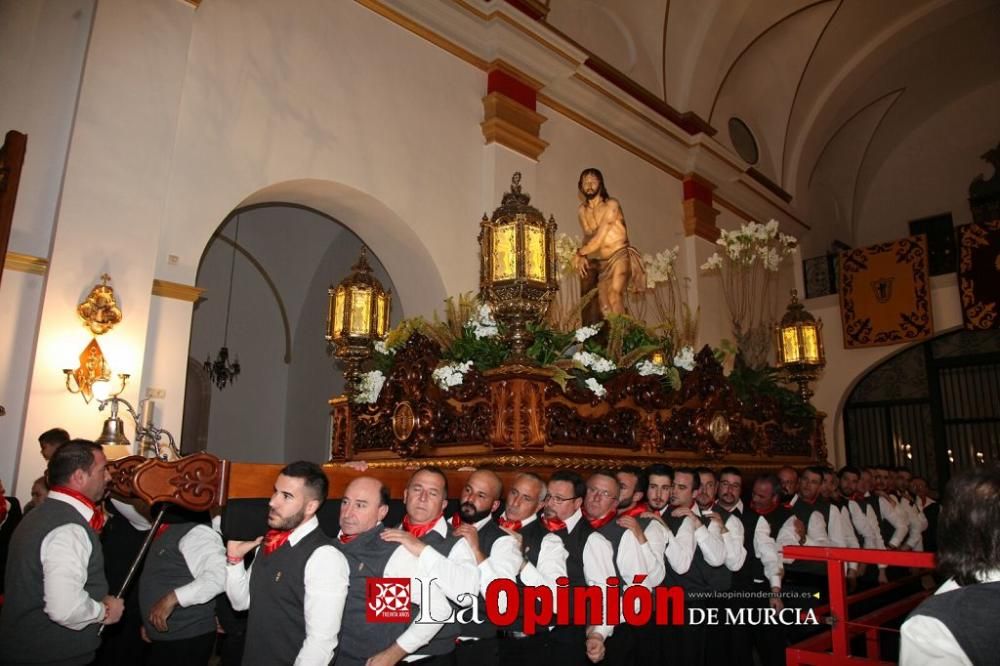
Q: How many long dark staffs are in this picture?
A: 1